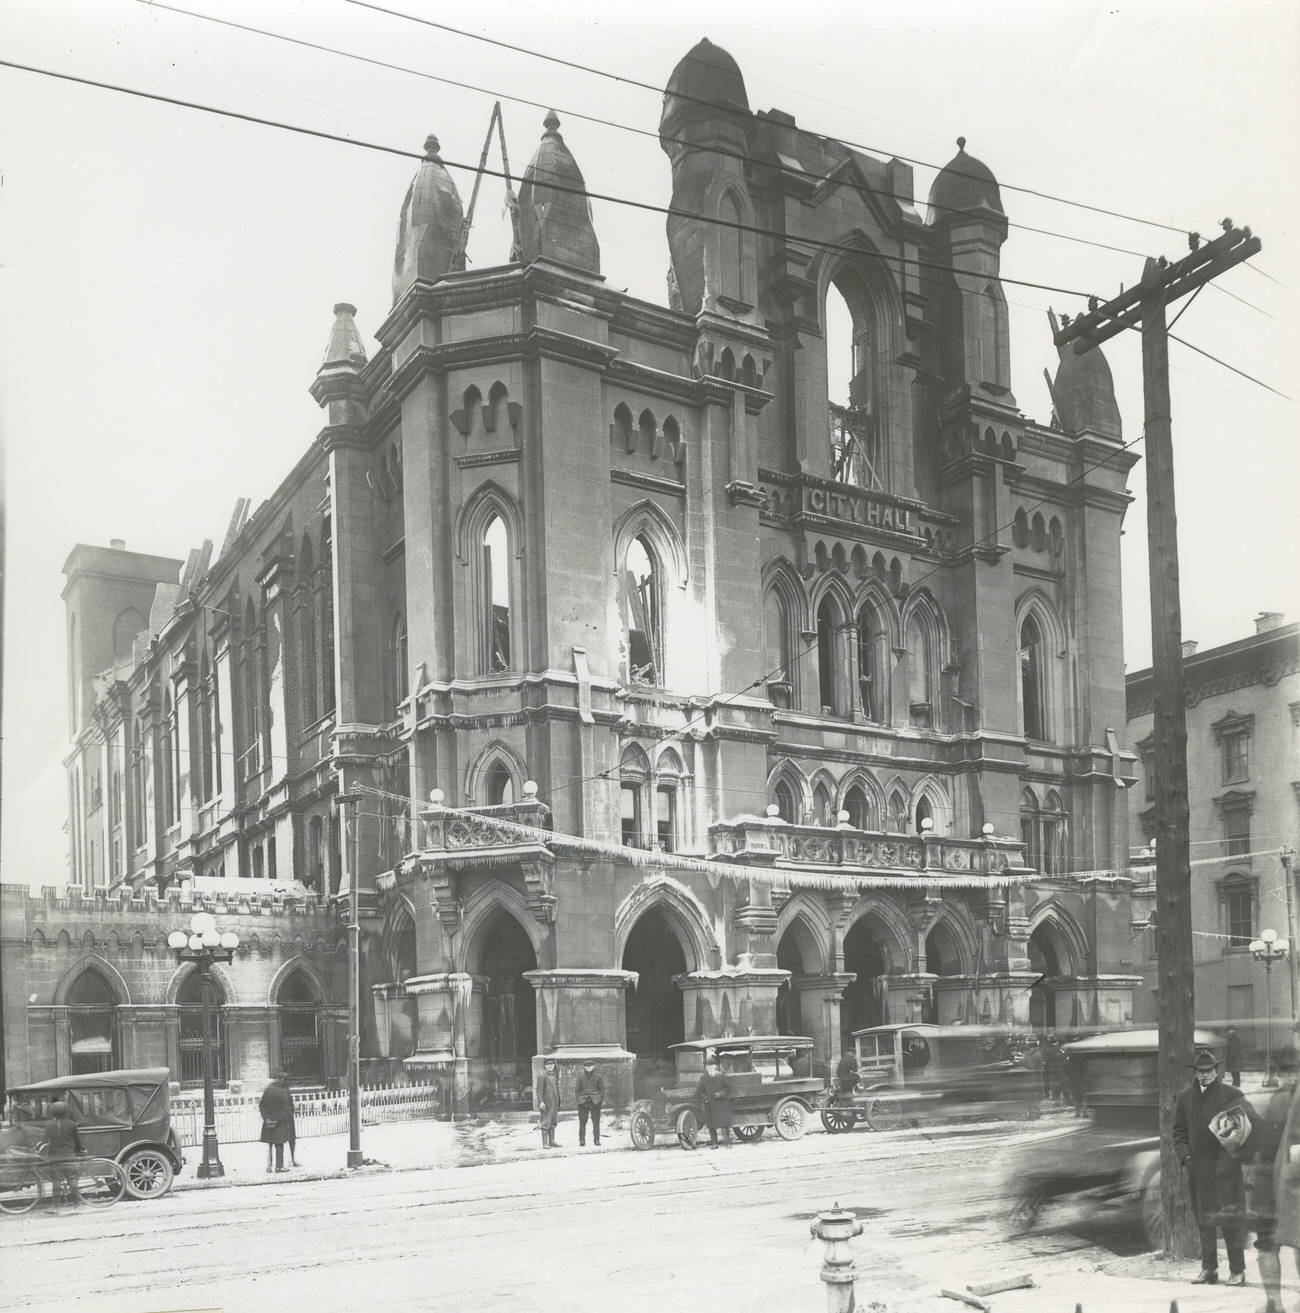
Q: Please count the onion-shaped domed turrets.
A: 5